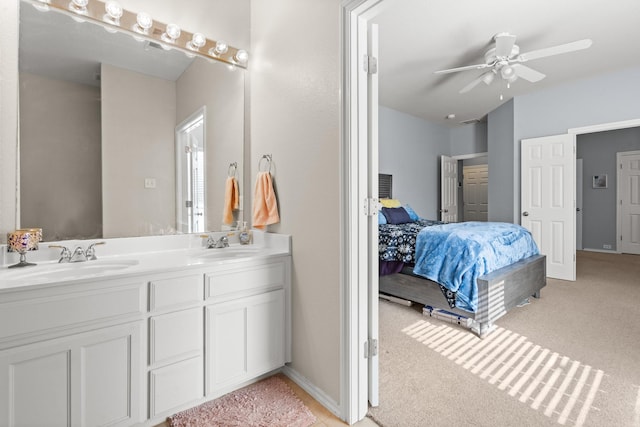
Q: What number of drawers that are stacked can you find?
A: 3